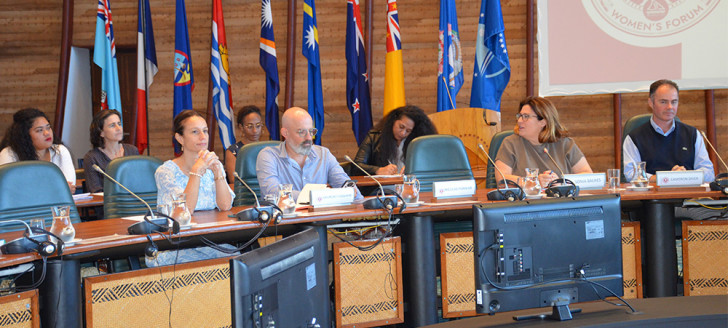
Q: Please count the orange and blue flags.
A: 1